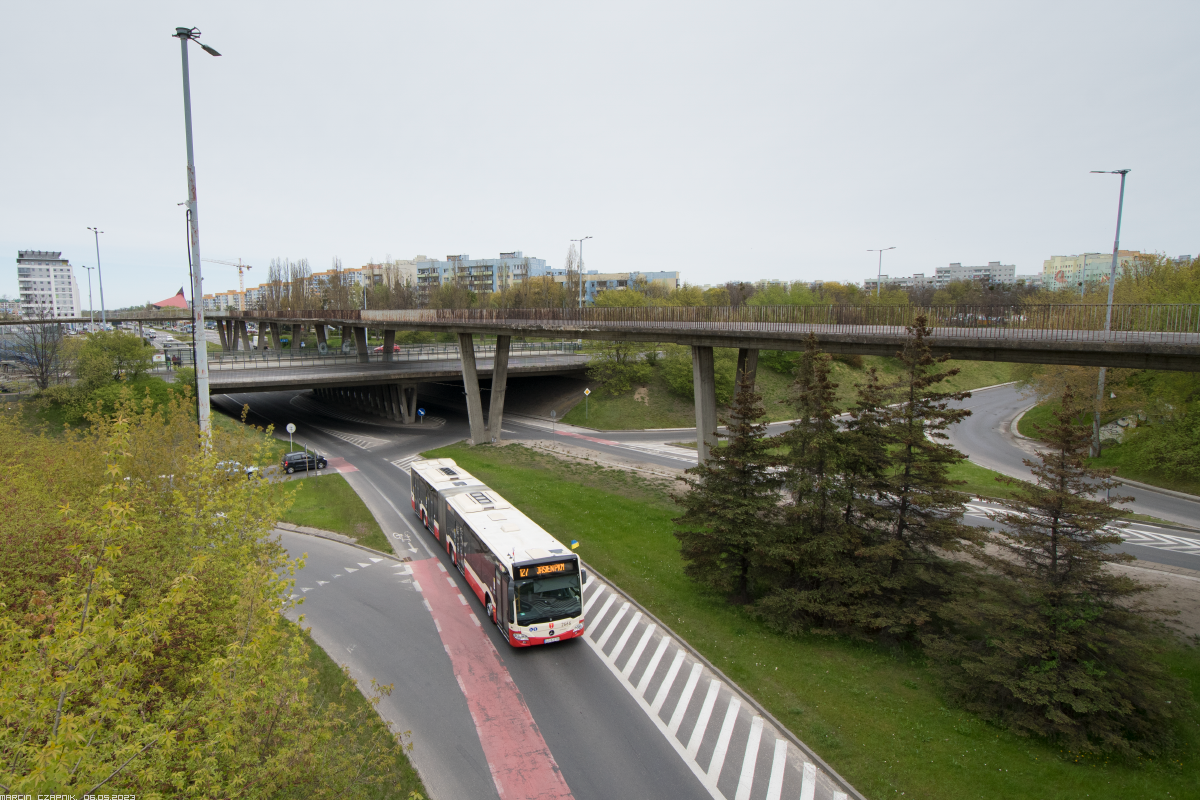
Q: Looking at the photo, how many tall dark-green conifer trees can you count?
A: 5